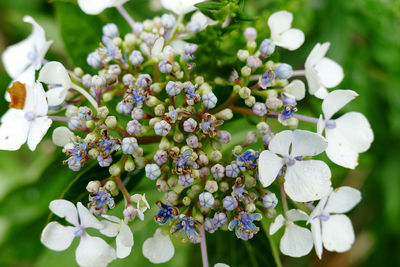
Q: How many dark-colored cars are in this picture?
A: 0